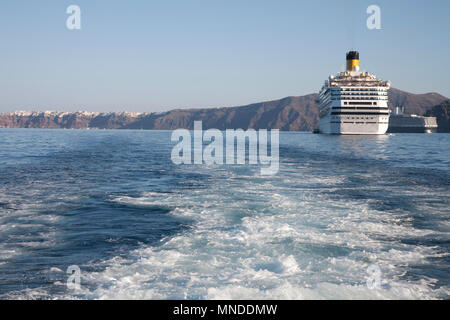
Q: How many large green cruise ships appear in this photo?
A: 0